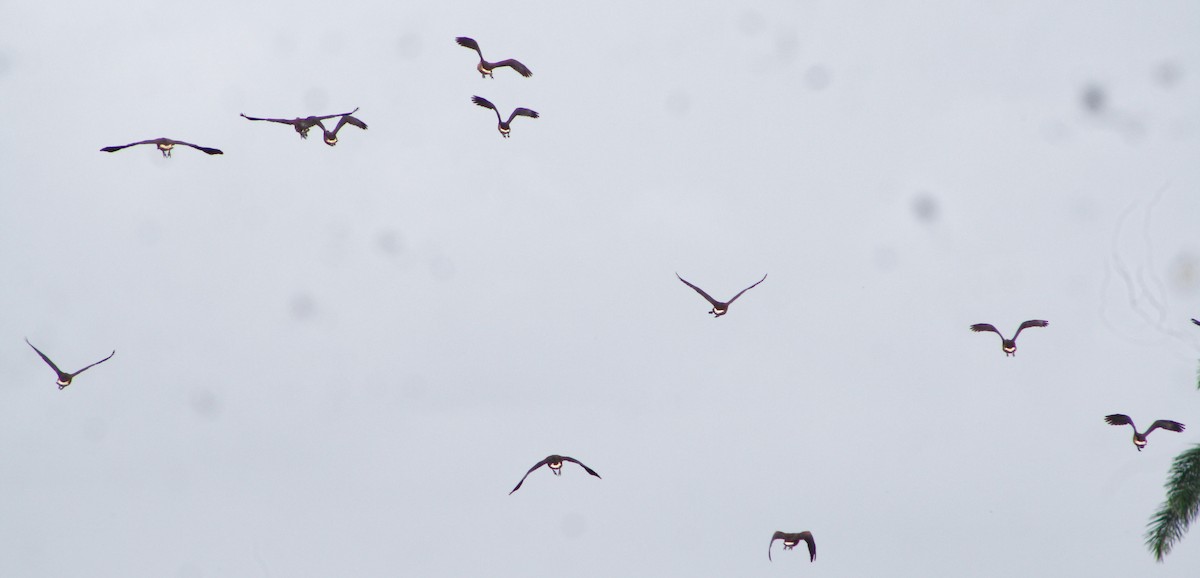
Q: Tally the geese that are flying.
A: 11